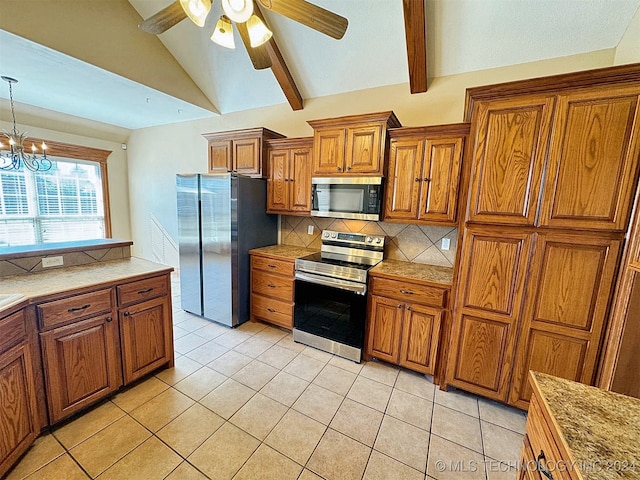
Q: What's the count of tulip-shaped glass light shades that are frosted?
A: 4